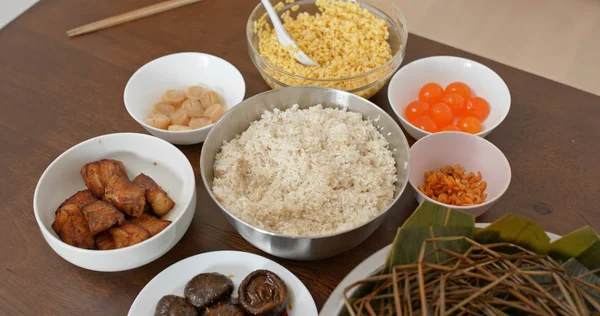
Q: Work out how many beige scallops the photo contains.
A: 10